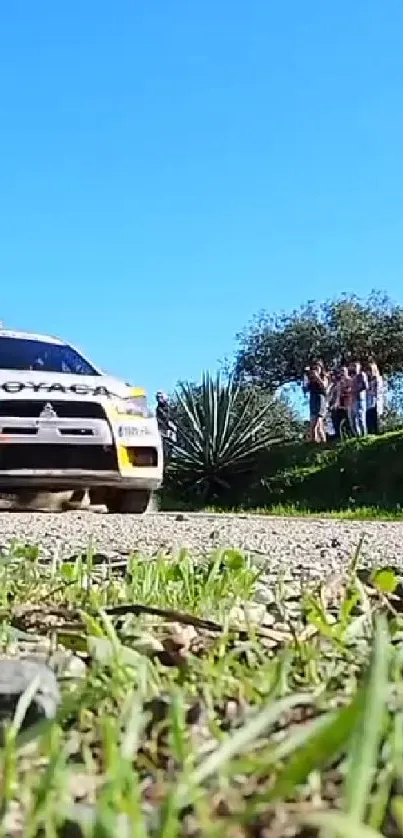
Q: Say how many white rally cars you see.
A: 1